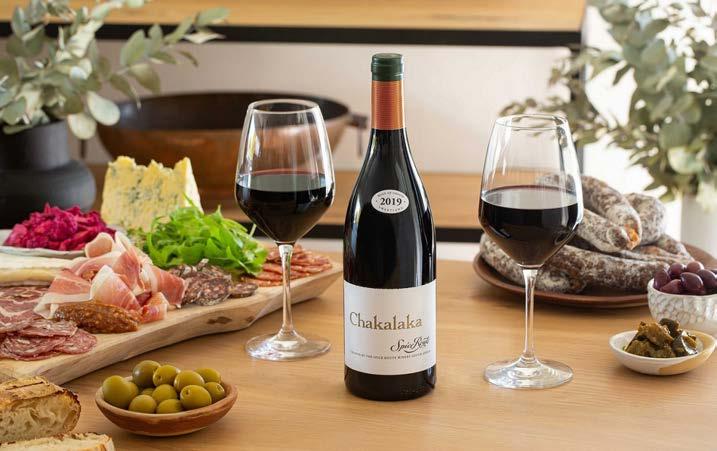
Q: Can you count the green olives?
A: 12